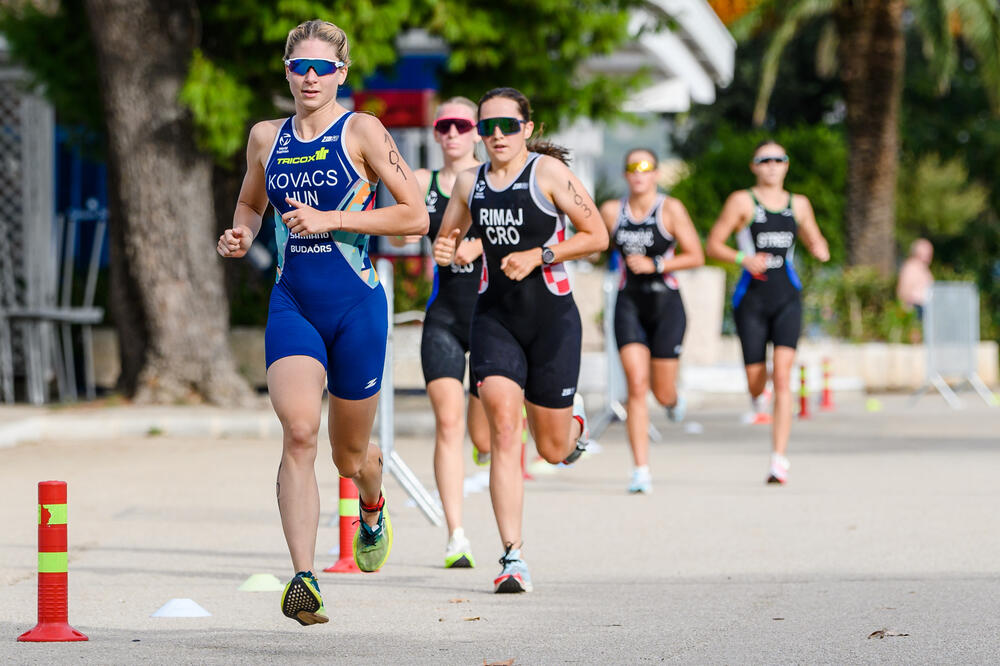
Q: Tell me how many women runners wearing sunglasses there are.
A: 5